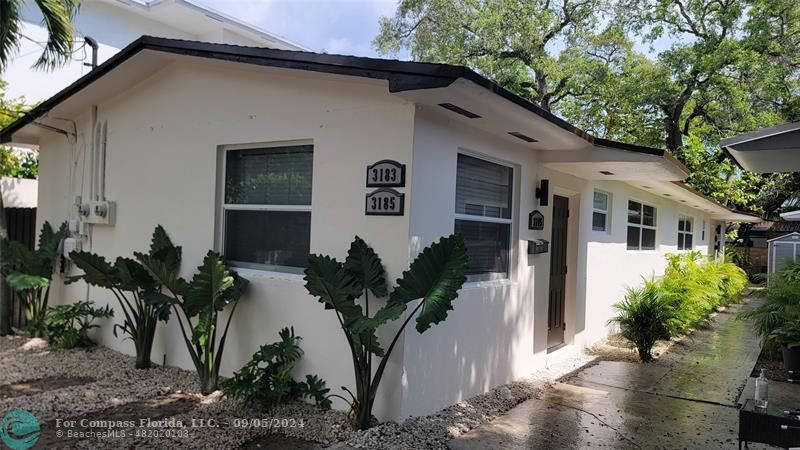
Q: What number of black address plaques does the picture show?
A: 3